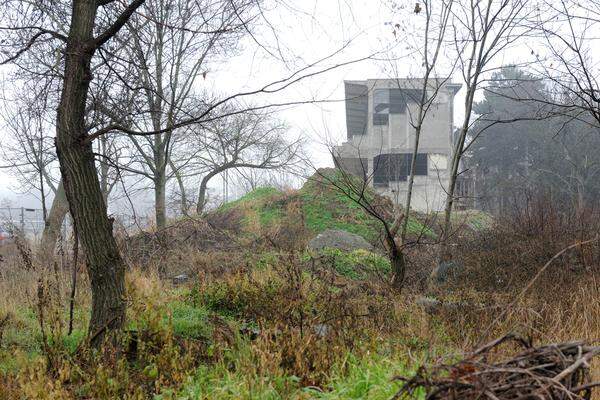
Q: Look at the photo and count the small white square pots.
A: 0